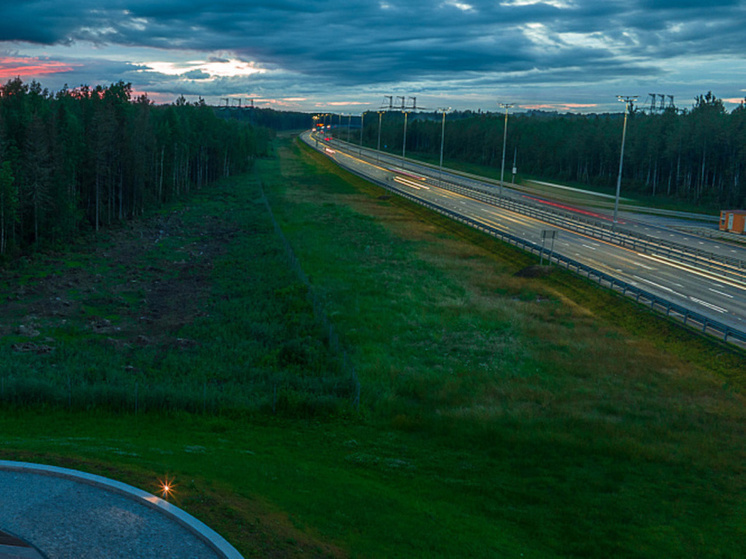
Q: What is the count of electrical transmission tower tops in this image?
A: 9